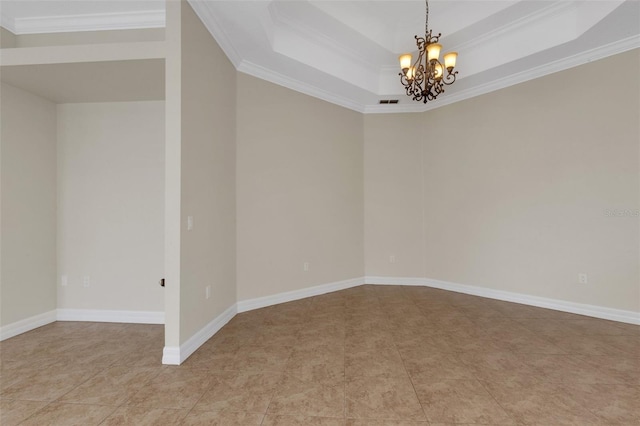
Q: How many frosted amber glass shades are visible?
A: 5